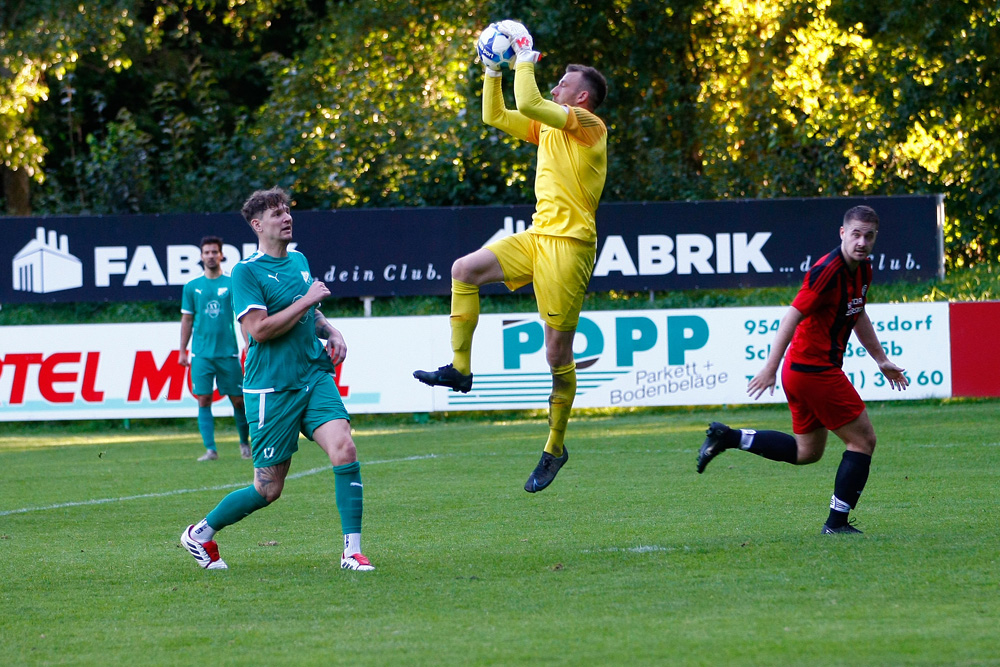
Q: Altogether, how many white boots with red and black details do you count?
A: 2